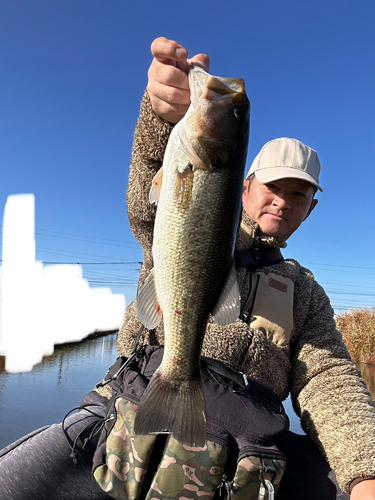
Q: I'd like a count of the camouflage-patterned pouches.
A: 3